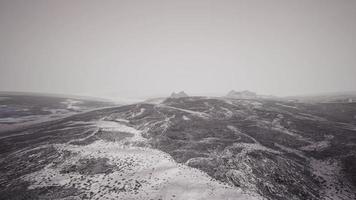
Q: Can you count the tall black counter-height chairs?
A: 0